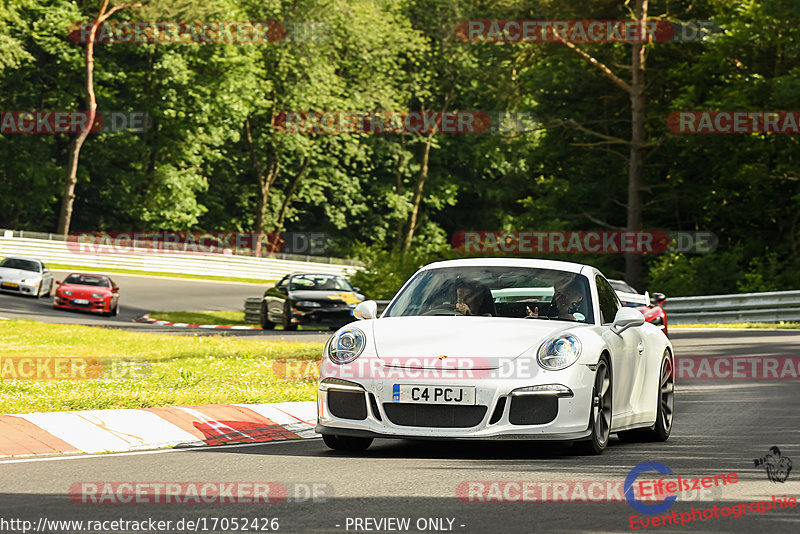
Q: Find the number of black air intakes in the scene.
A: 5